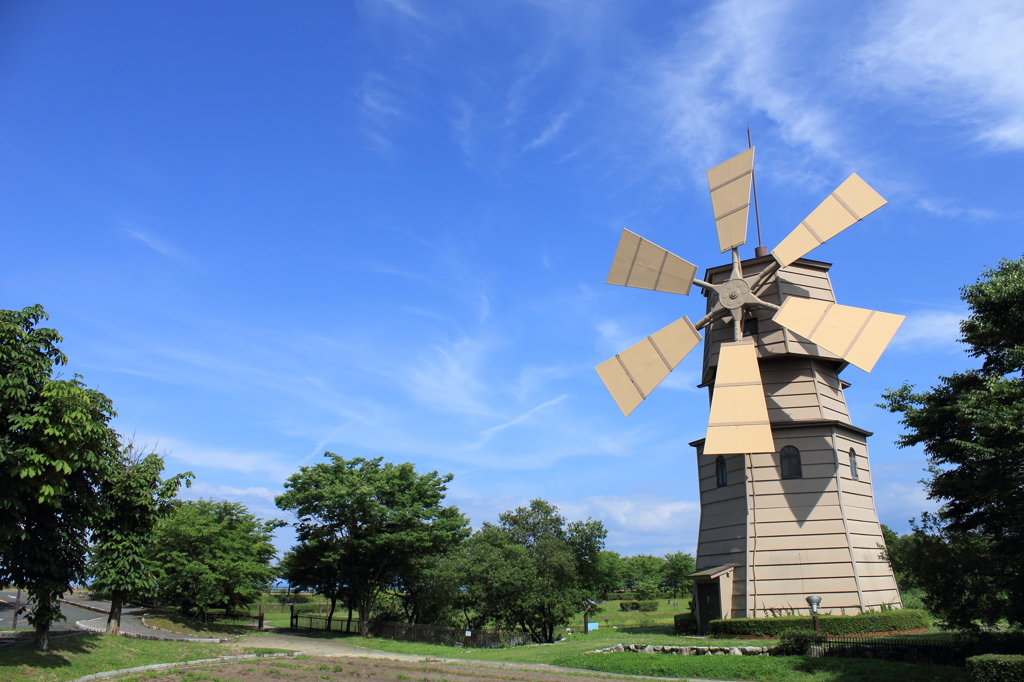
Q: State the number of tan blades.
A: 6